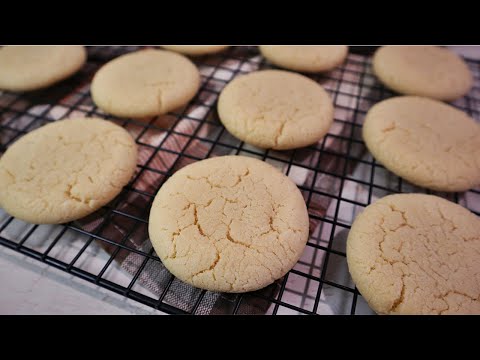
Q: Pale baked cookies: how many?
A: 10